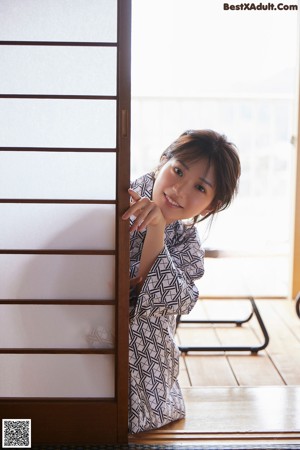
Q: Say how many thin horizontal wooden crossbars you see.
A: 7